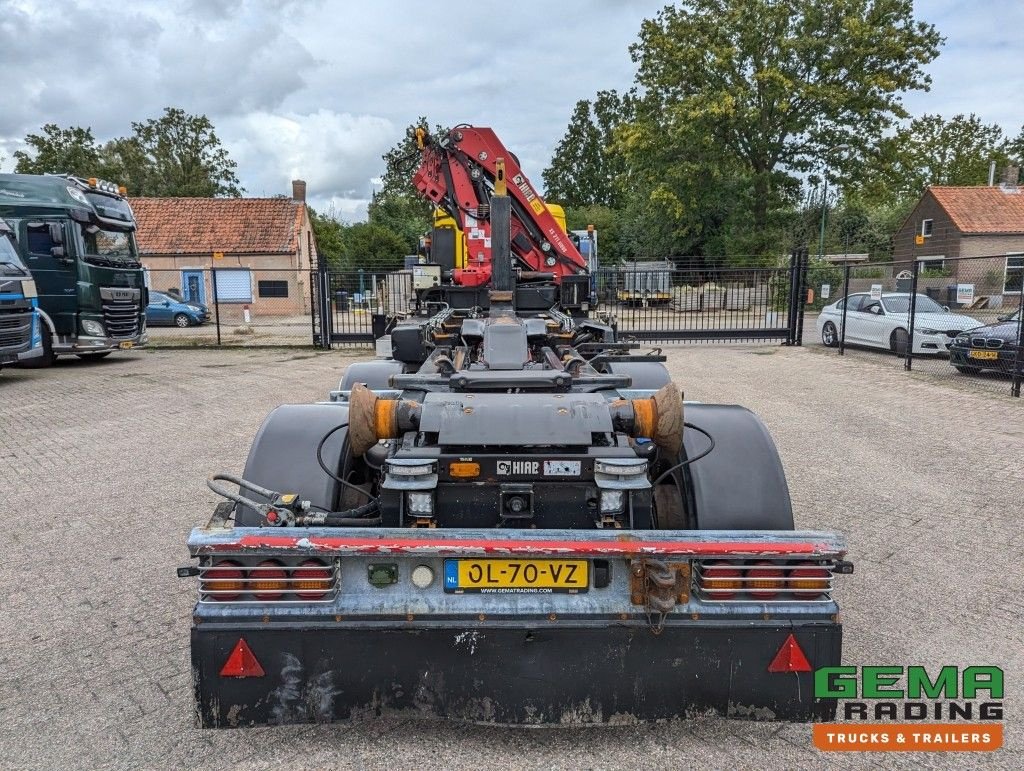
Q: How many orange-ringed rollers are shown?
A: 2